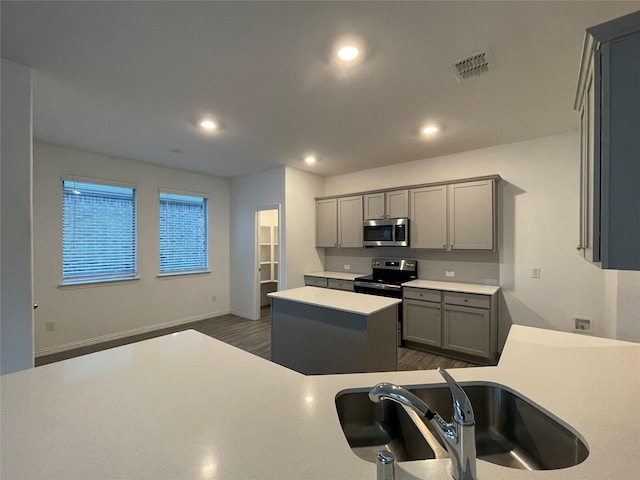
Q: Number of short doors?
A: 2